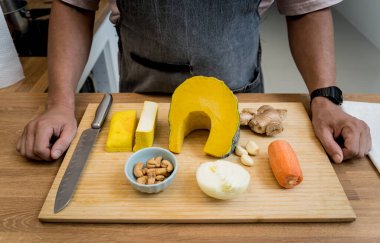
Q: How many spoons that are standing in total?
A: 0